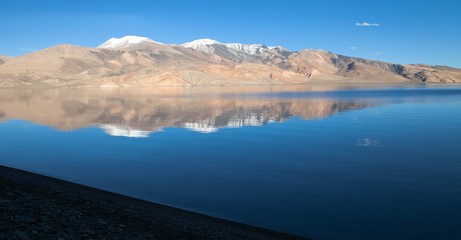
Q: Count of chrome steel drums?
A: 0